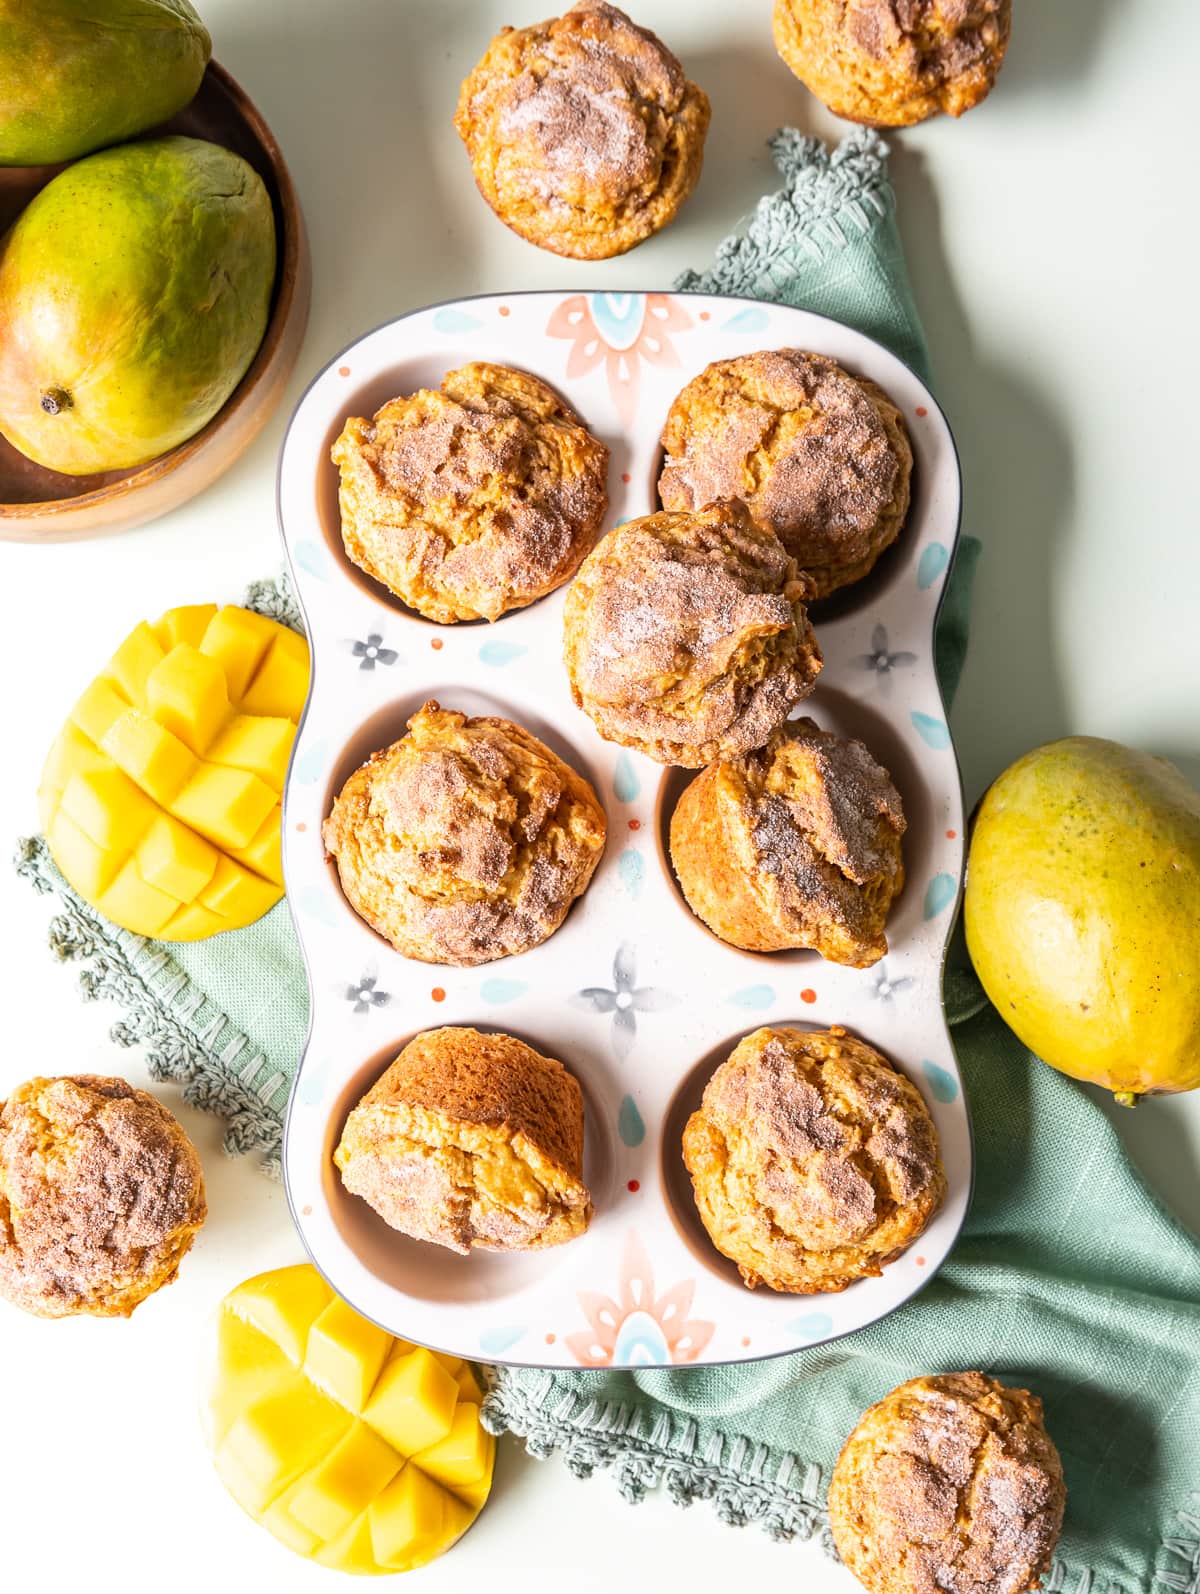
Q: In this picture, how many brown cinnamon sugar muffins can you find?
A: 11